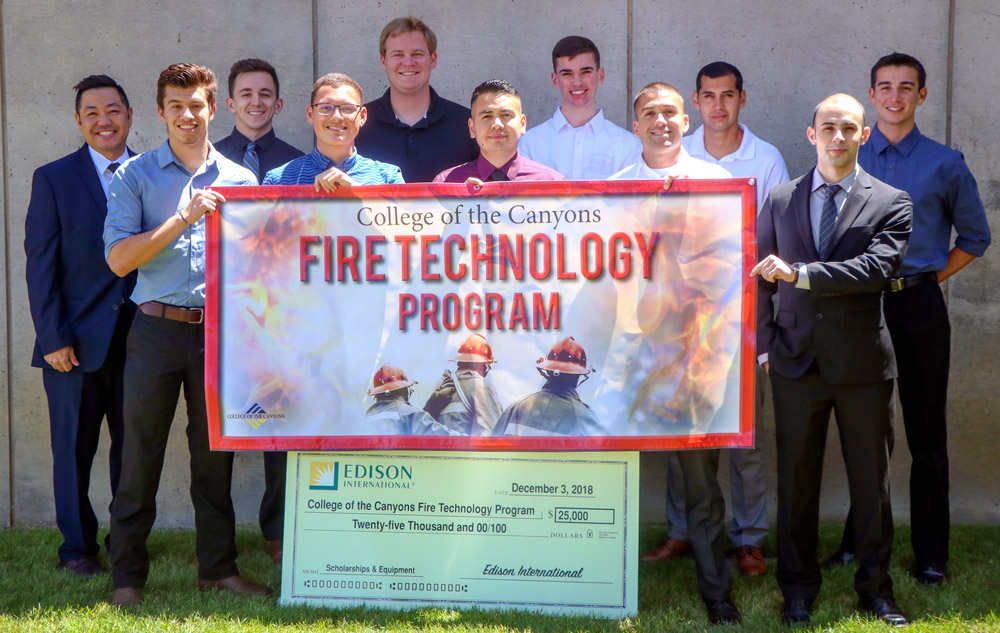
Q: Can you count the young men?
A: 11